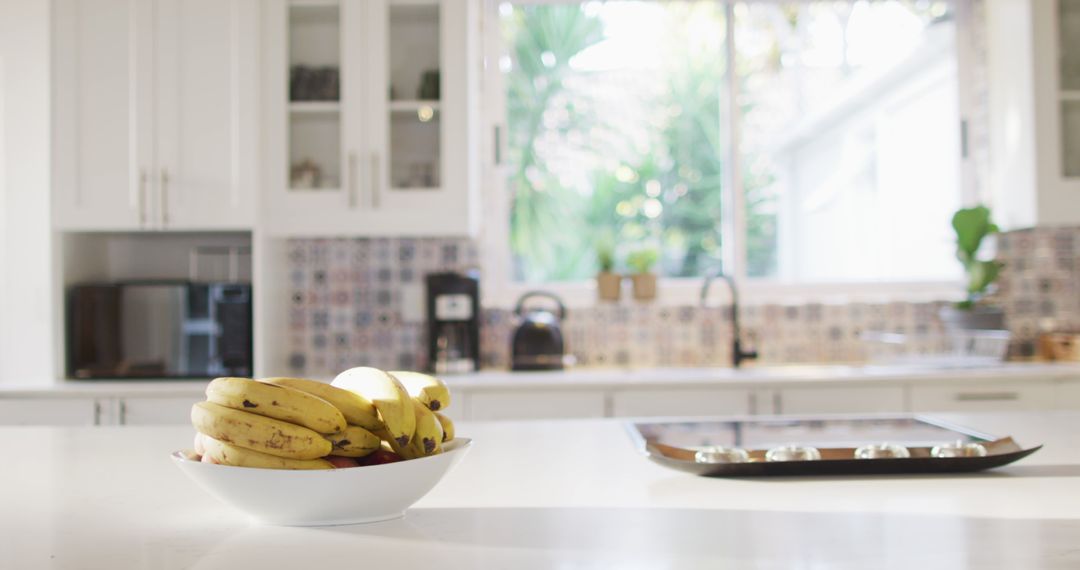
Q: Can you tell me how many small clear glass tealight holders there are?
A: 4